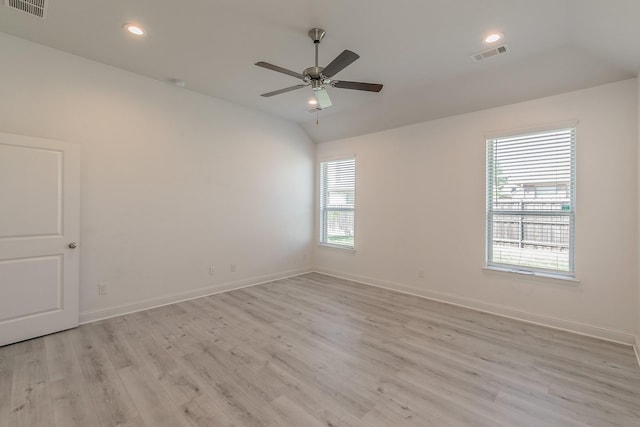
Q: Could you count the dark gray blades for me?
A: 4